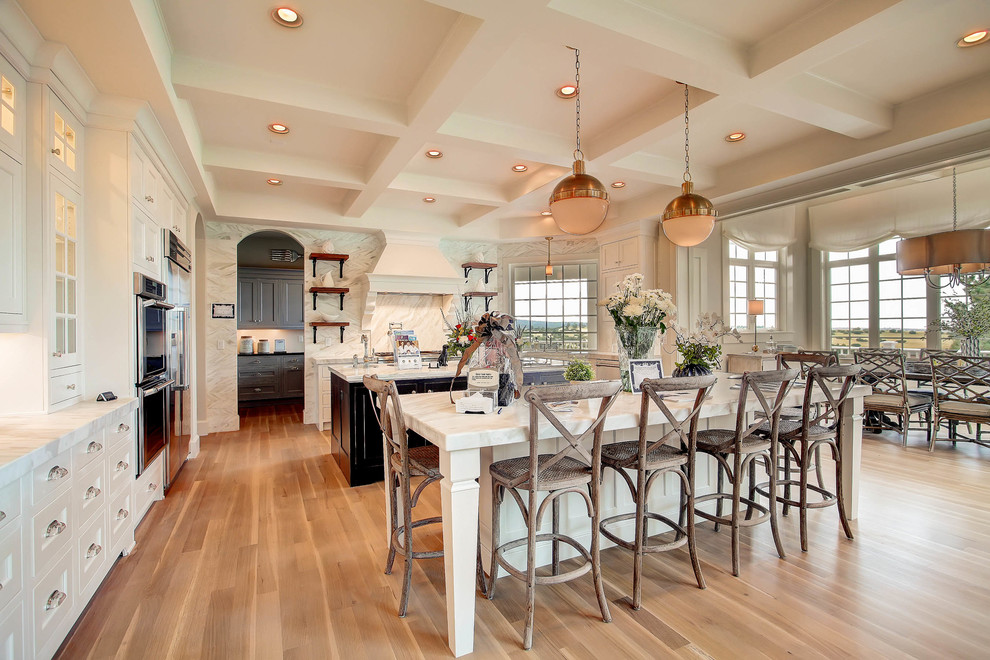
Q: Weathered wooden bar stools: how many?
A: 6